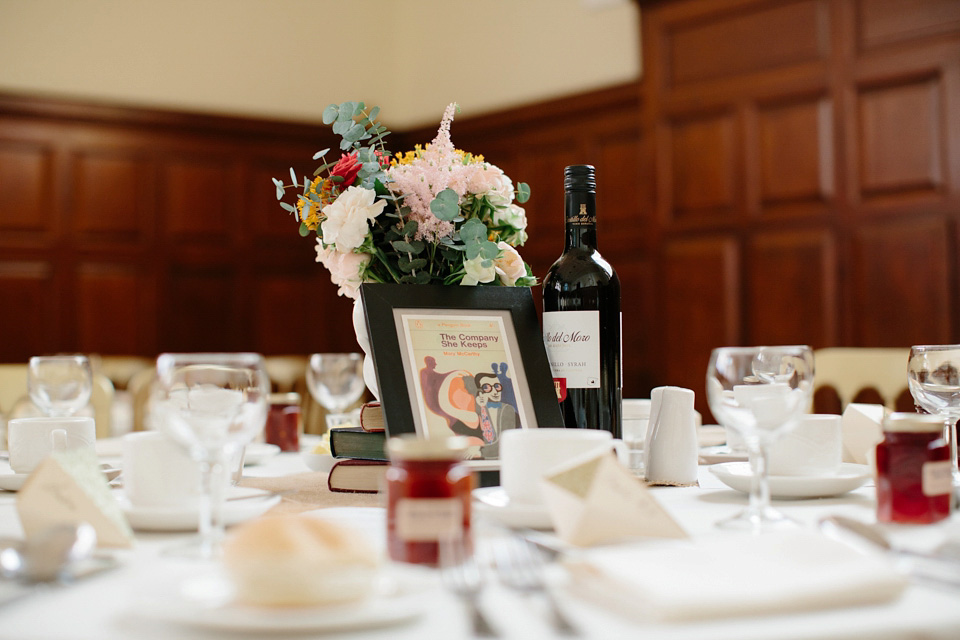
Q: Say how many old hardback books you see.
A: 3